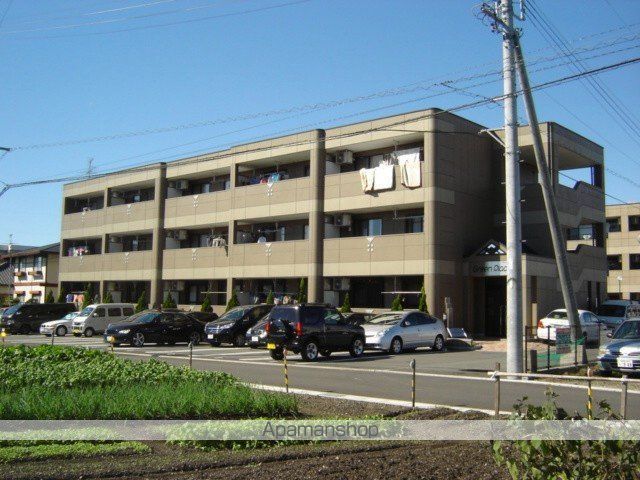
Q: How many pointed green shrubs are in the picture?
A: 13